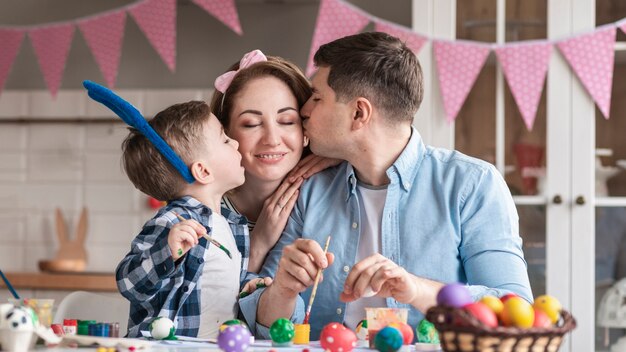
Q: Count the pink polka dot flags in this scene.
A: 11